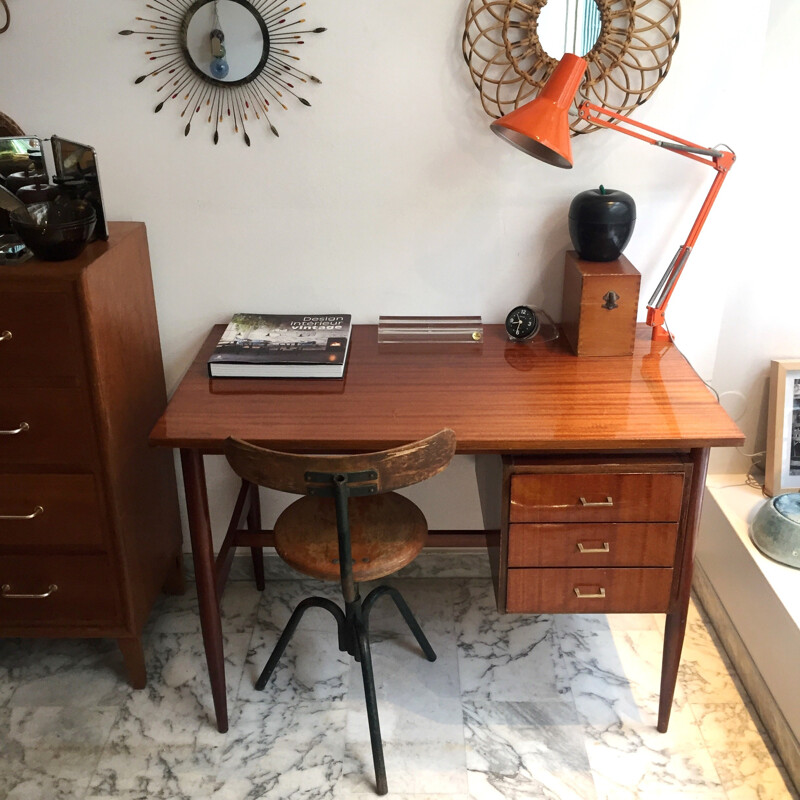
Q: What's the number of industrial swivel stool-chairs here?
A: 1